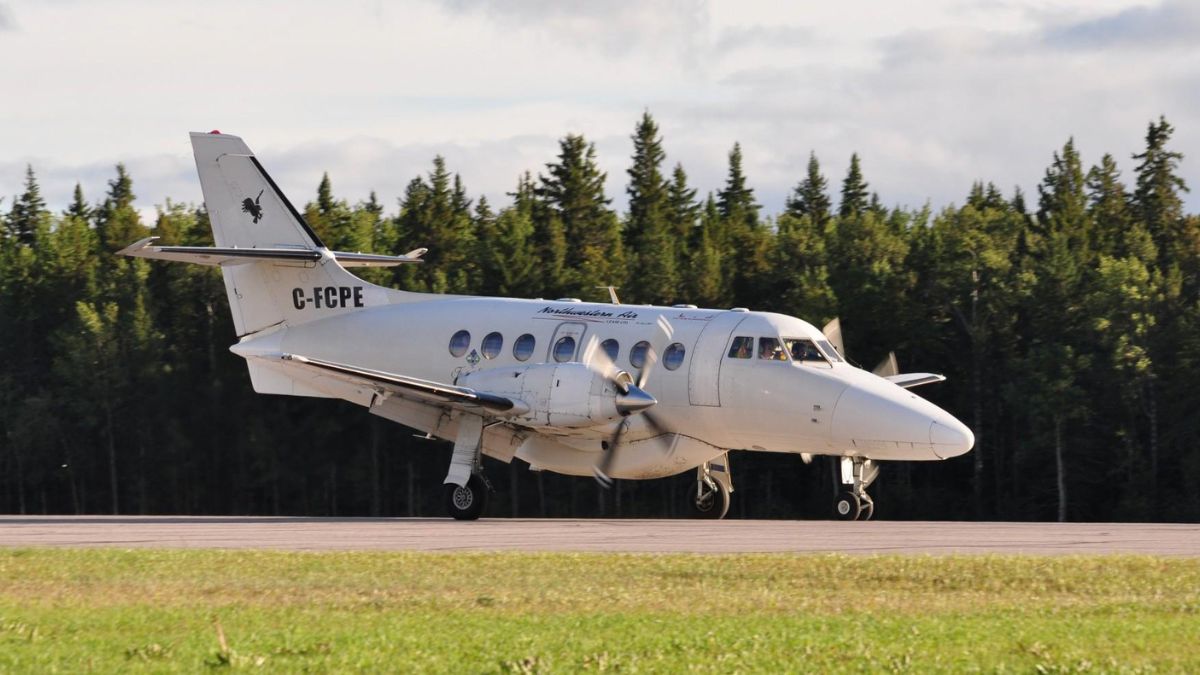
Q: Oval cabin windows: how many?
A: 7